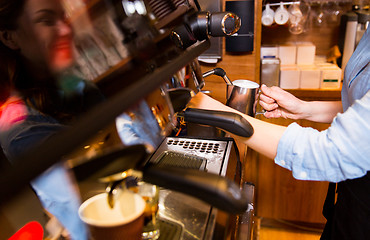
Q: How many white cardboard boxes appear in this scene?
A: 6